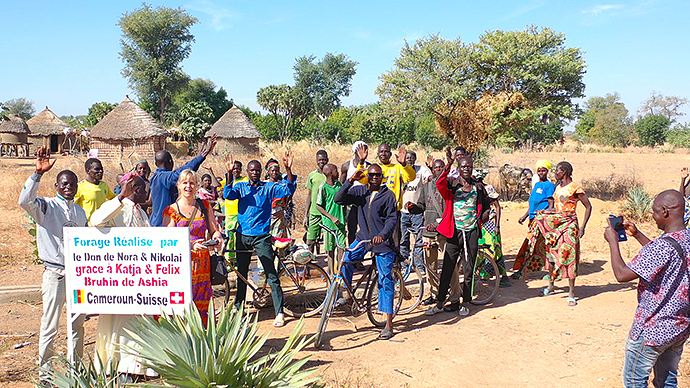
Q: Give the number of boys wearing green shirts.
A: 2